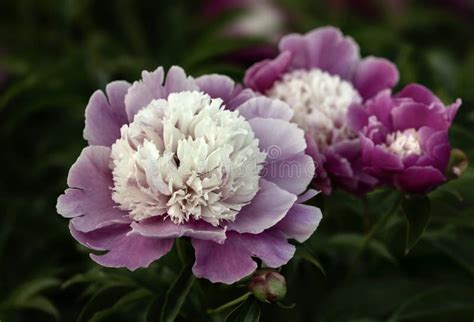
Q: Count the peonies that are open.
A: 3